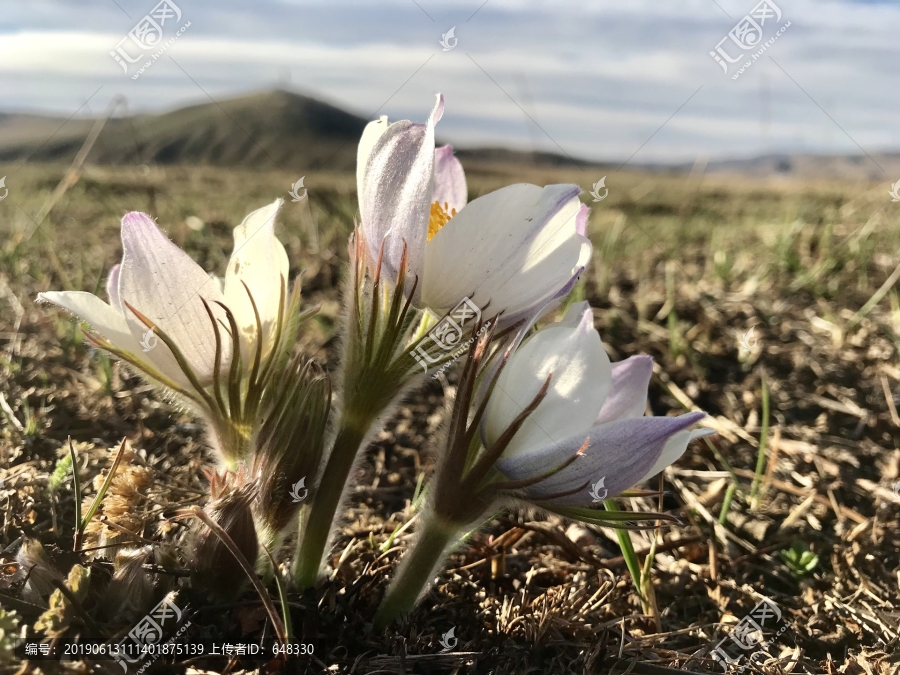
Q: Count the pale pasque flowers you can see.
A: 3